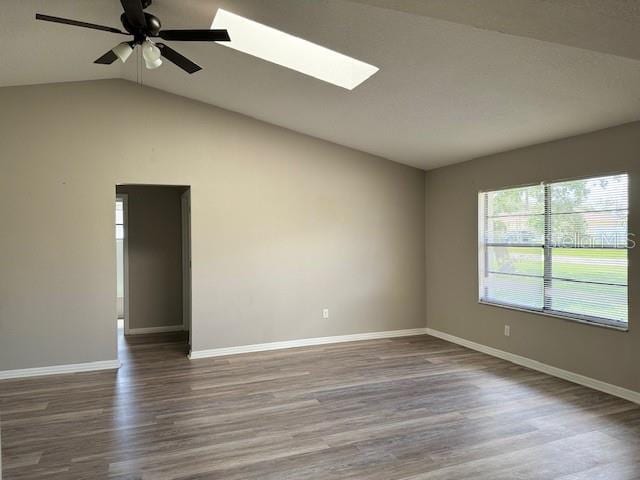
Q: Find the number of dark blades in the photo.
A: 5